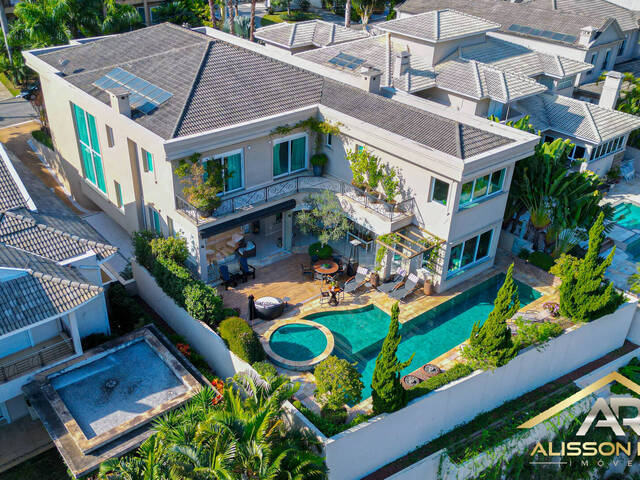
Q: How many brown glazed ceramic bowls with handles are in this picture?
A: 0